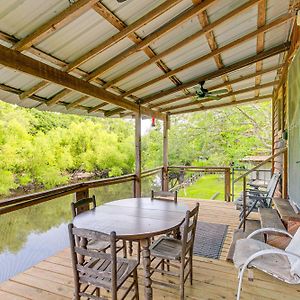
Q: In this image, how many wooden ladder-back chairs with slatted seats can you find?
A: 4